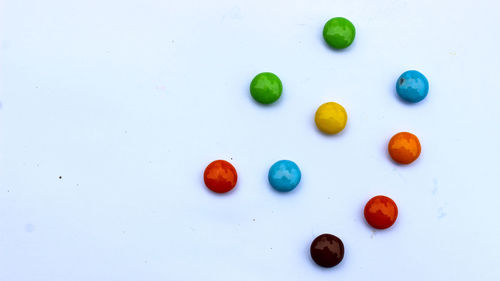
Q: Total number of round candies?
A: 9